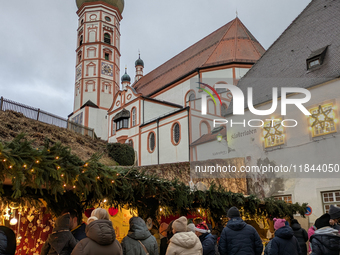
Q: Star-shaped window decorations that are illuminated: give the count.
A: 2